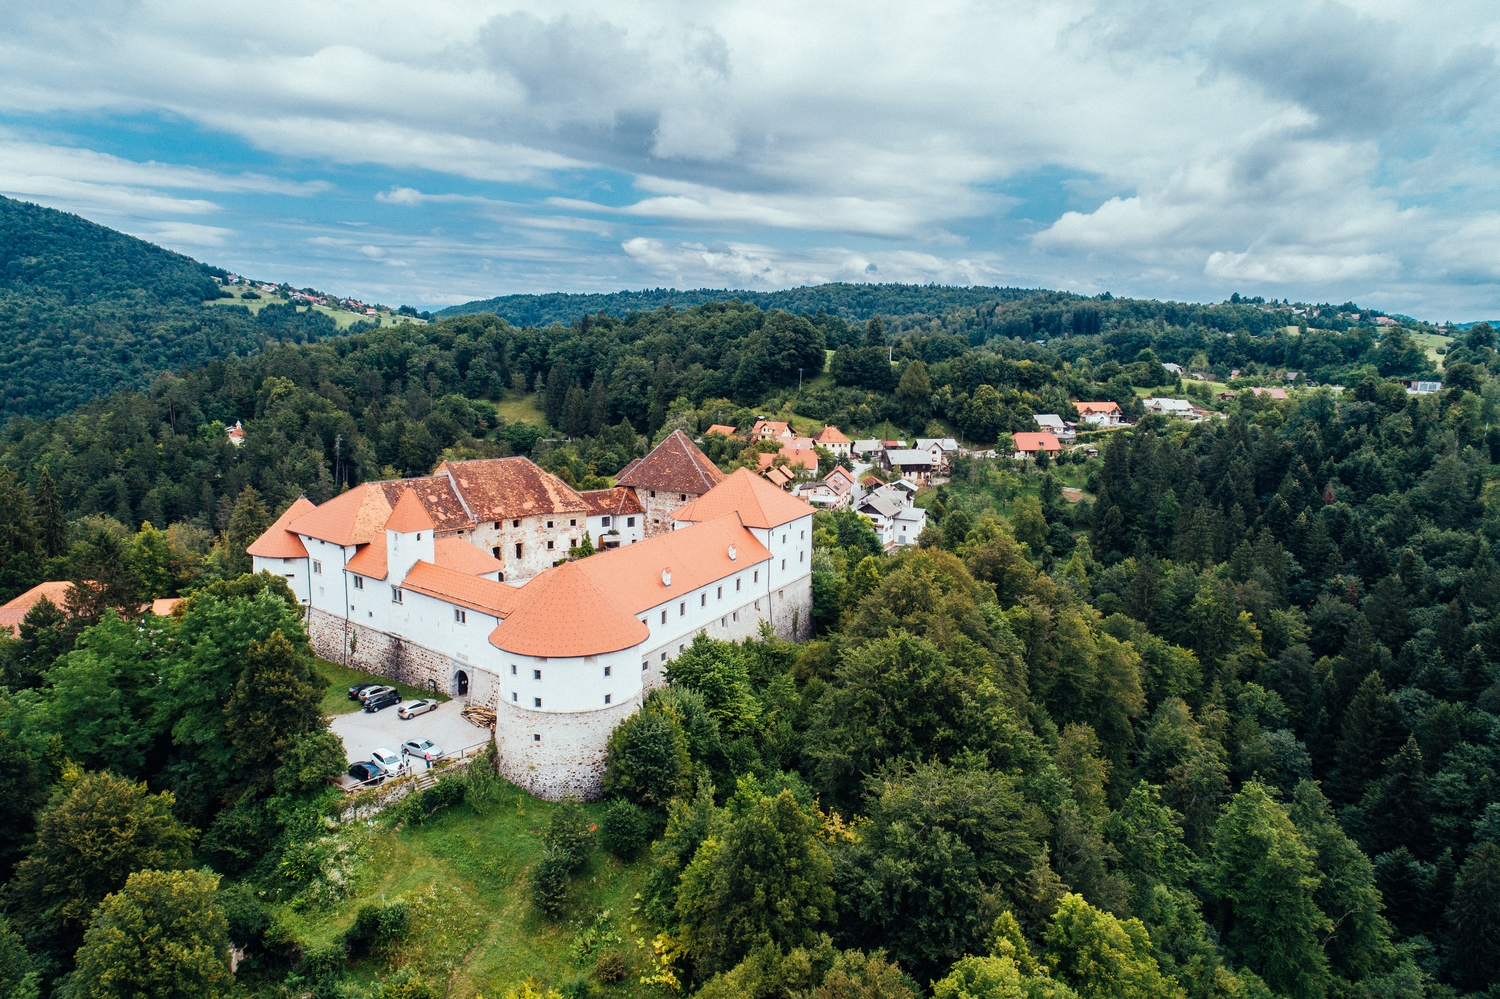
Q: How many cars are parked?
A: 7